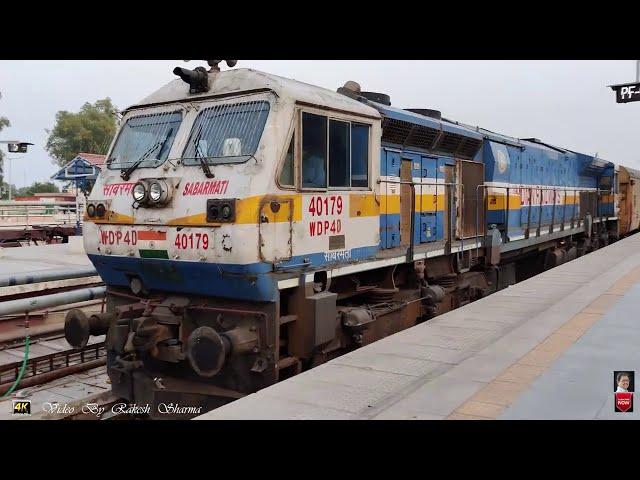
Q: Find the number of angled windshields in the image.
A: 2